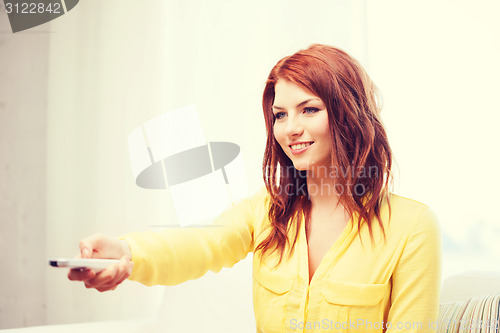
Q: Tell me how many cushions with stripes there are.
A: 1